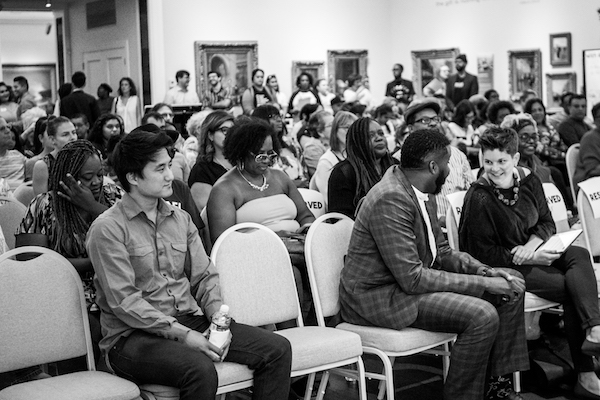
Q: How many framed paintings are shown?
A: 8